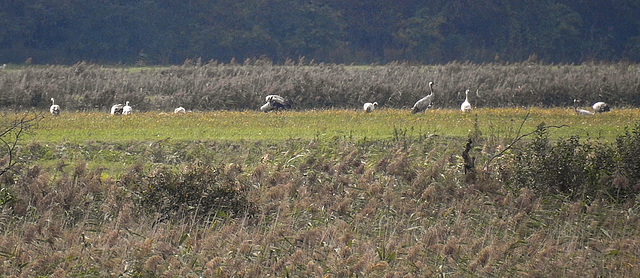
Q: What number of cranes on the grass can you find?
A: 10